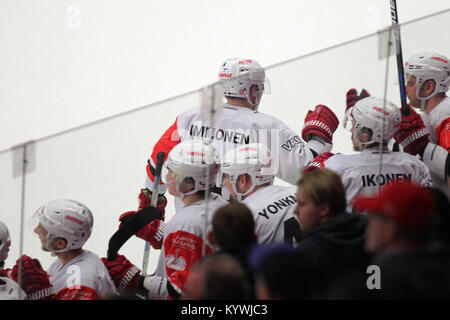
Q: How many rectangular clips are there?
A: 3